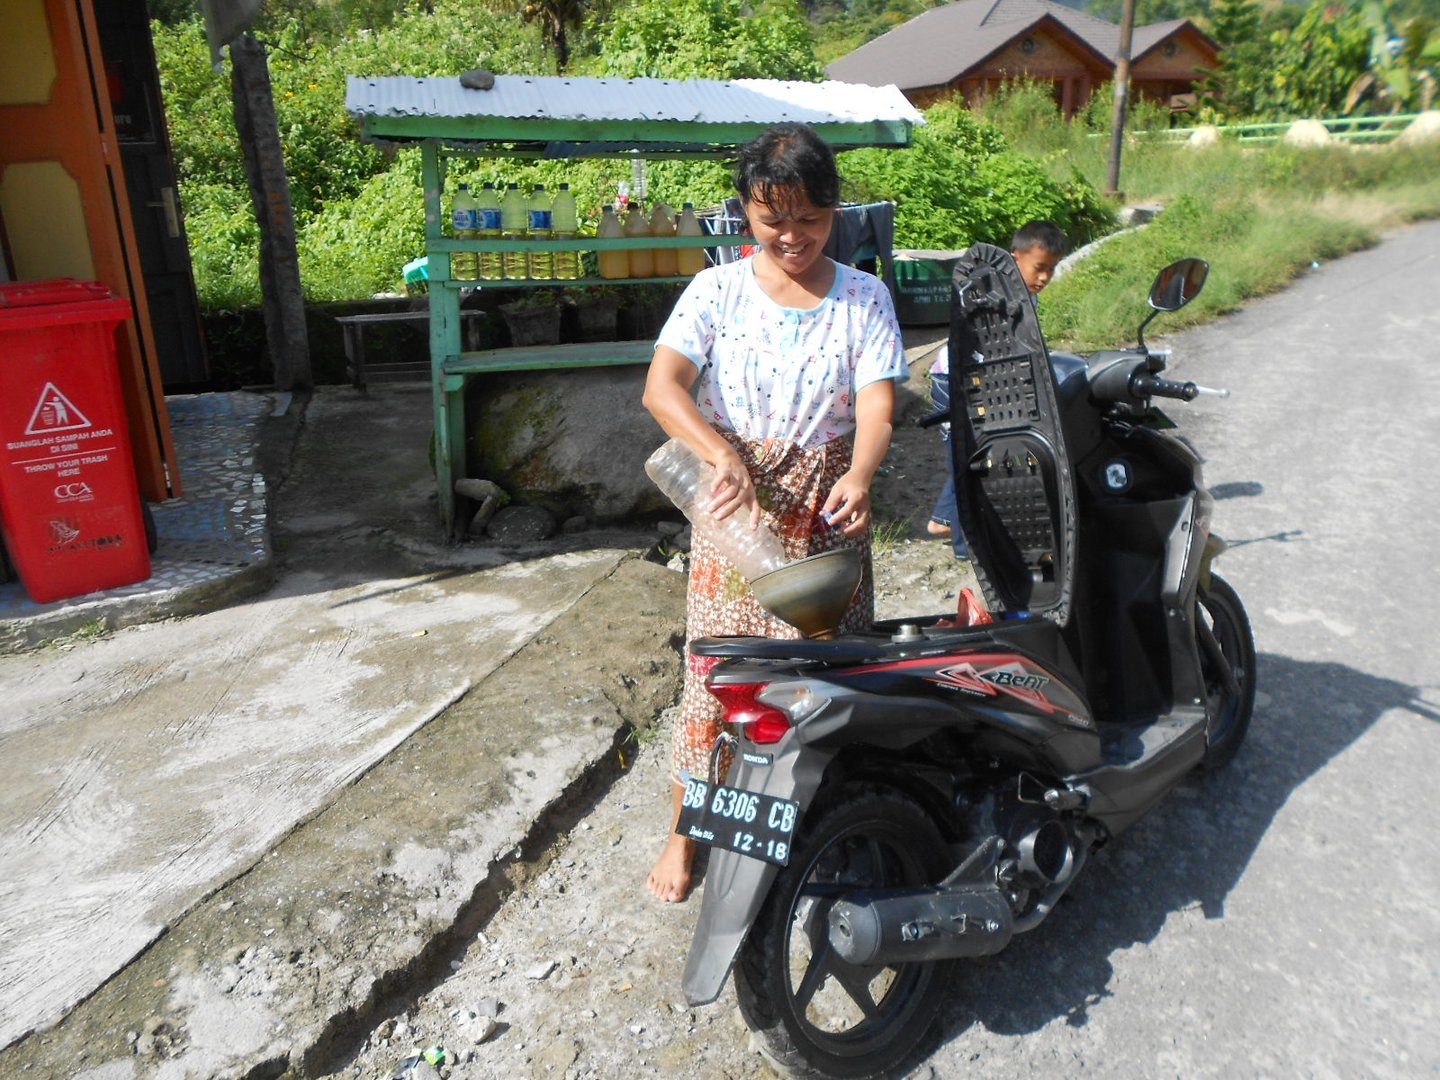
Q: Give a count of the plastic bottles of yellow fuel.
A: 5